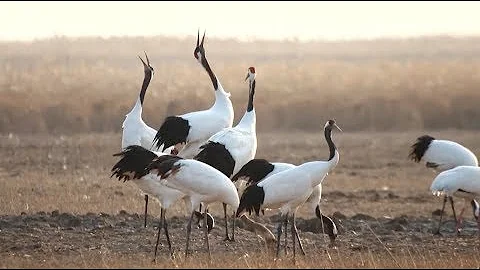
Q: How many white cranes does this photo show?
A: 9